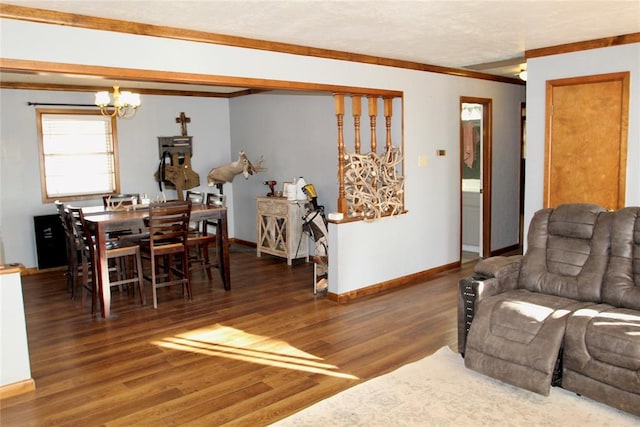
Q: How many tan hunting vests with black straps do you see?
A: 1